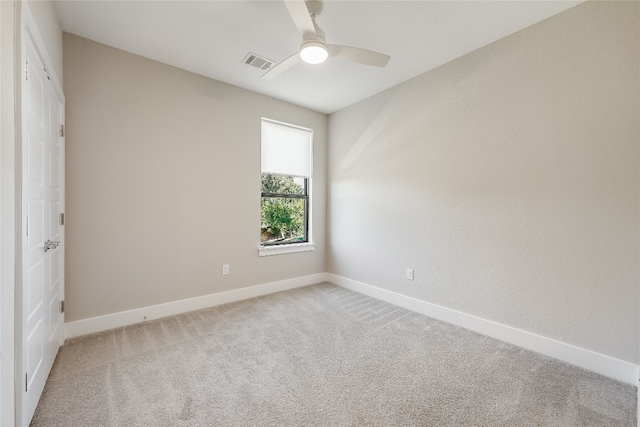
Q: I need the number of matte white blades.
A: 3